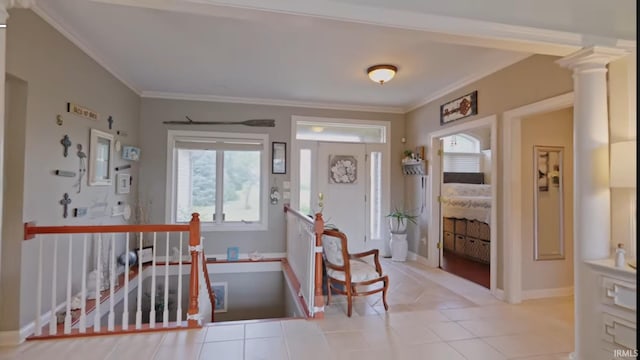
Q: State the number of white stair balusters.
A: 11